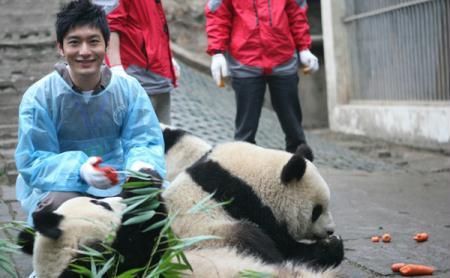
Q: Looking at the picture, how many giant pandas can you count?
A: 3